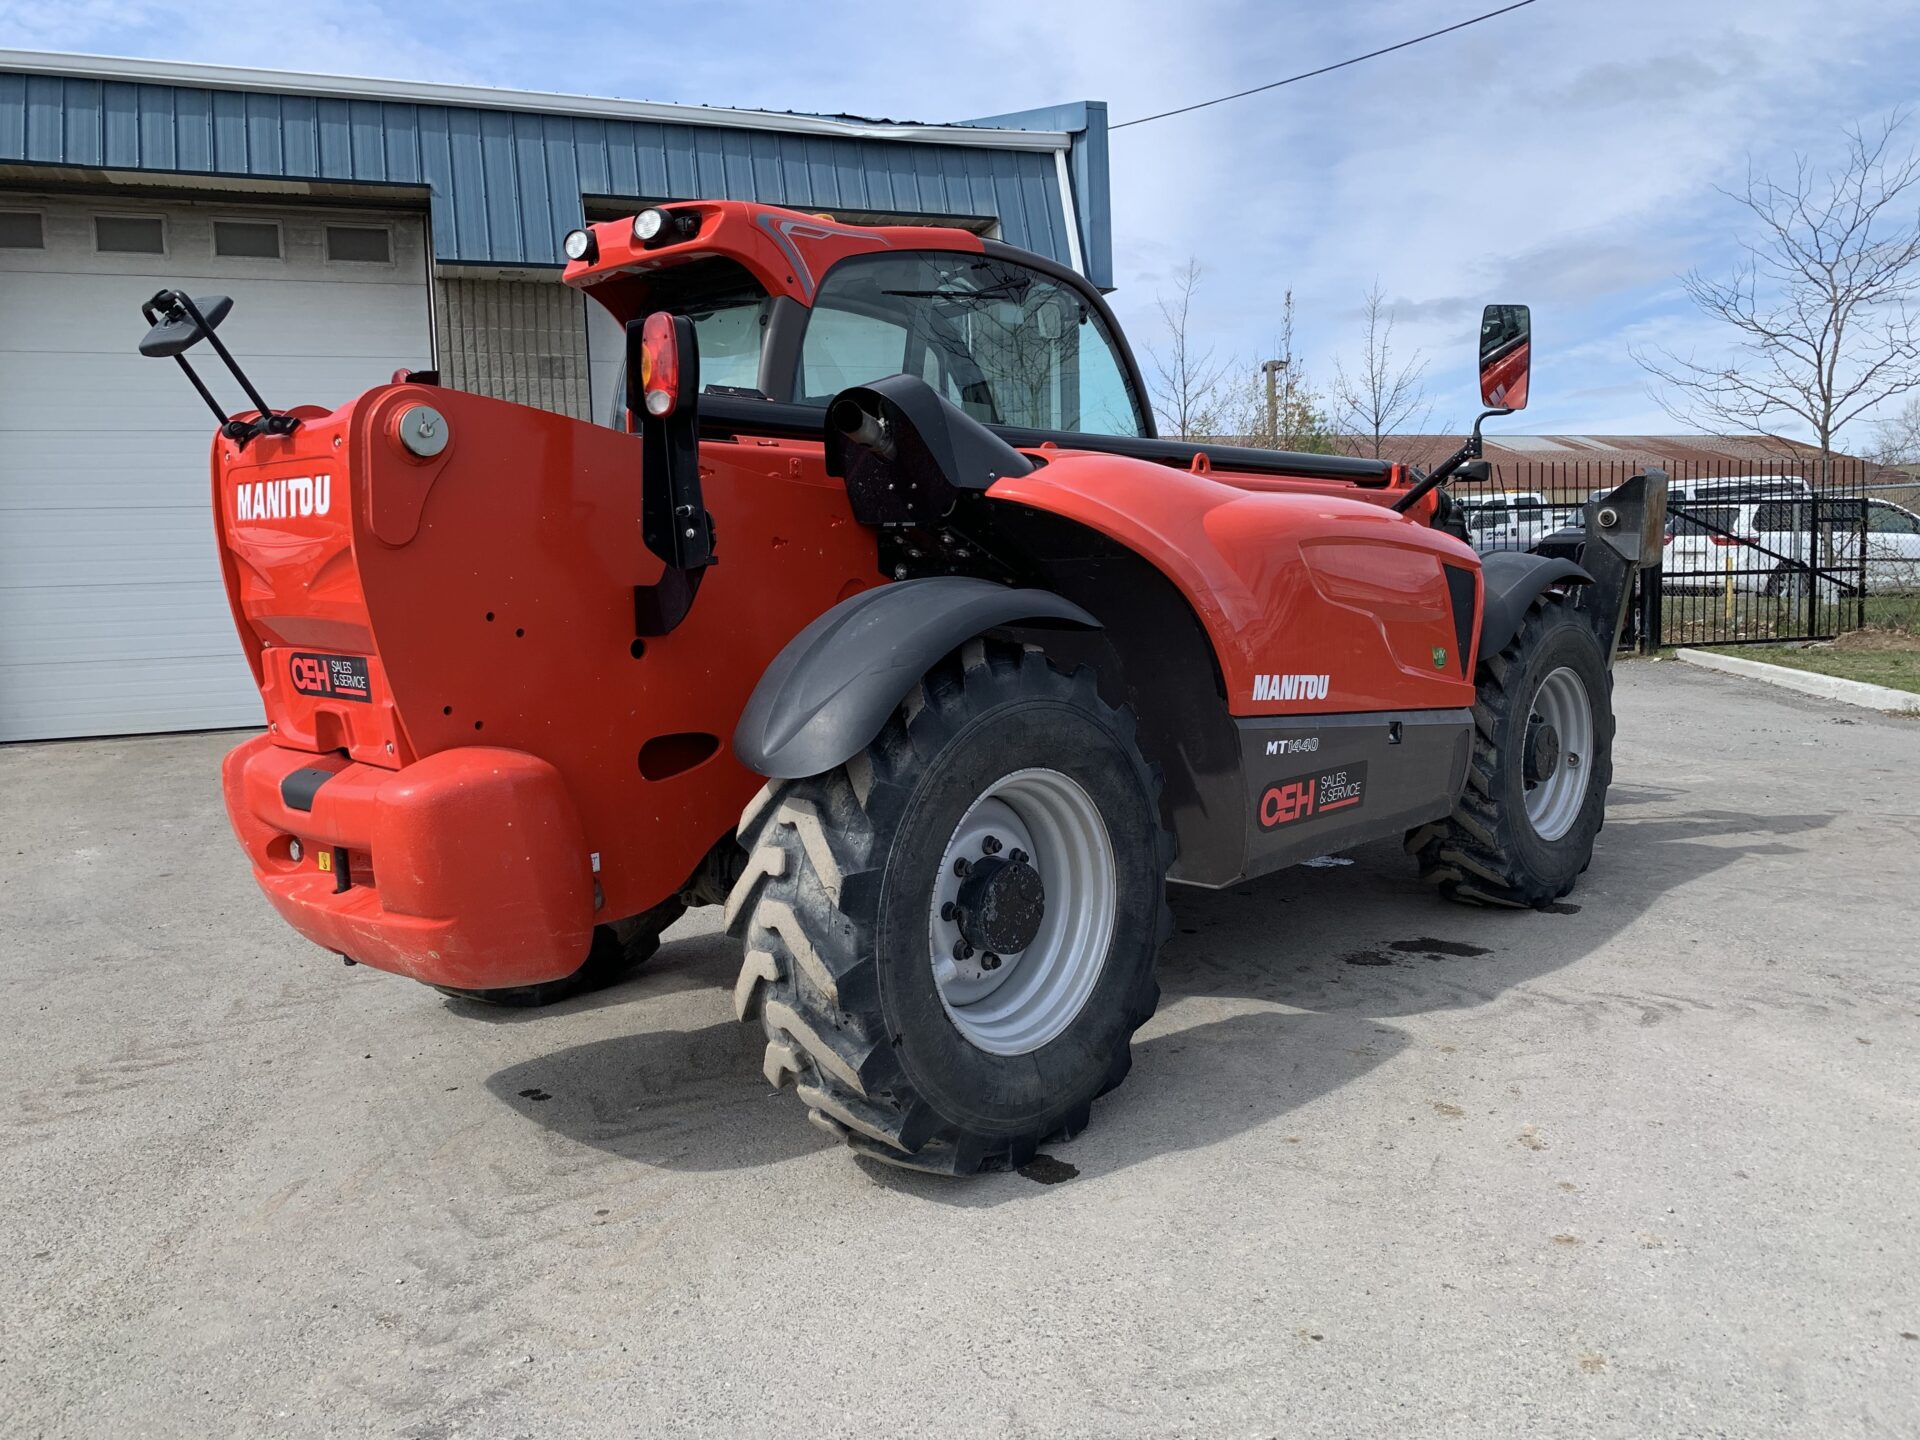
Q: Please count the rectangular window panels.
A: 4